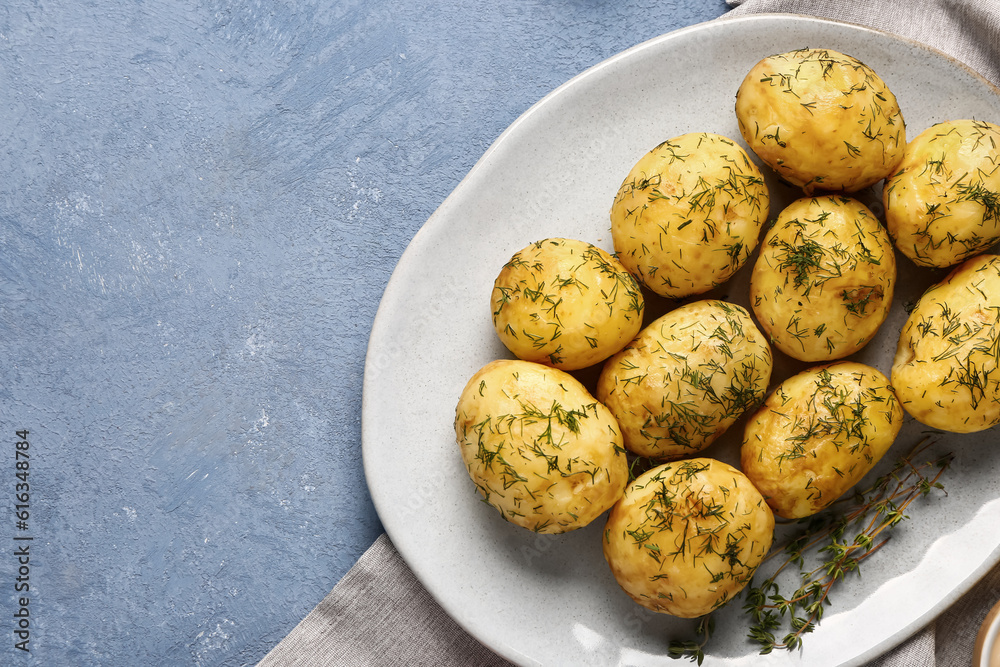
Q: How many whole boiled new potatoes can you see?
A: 10